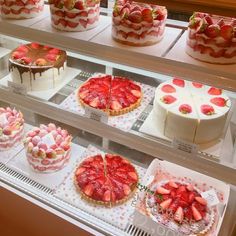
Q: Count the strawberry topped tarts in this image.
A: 3